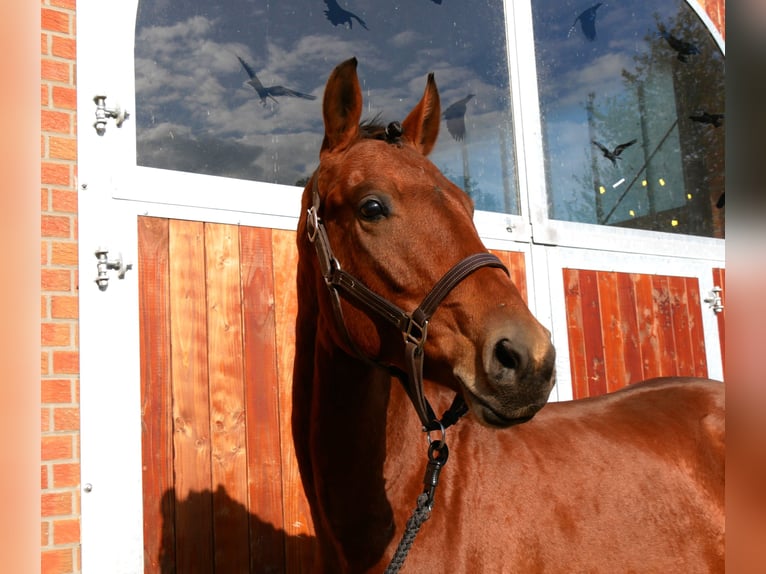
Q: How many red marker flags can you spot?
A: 0